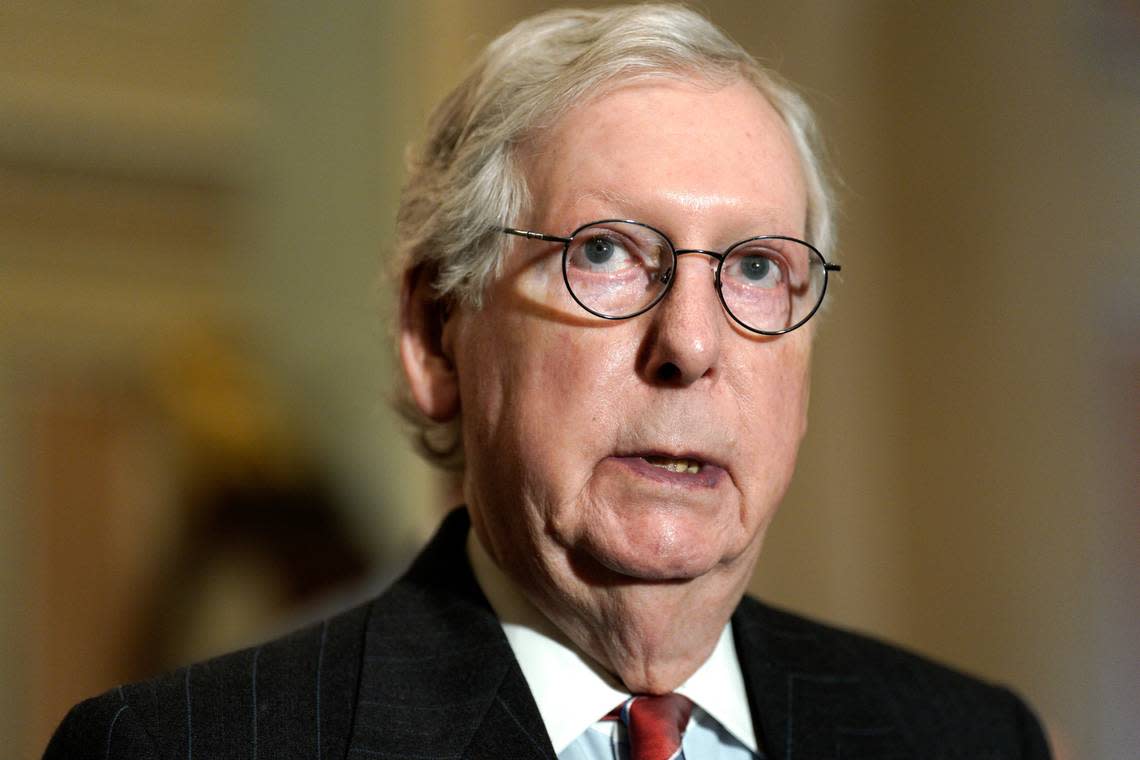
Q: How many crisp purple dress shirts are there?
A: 0